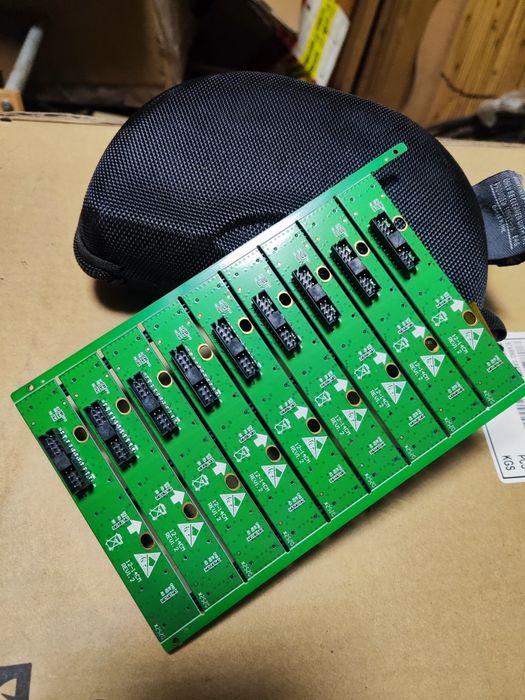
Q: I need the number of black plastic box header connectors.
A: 9